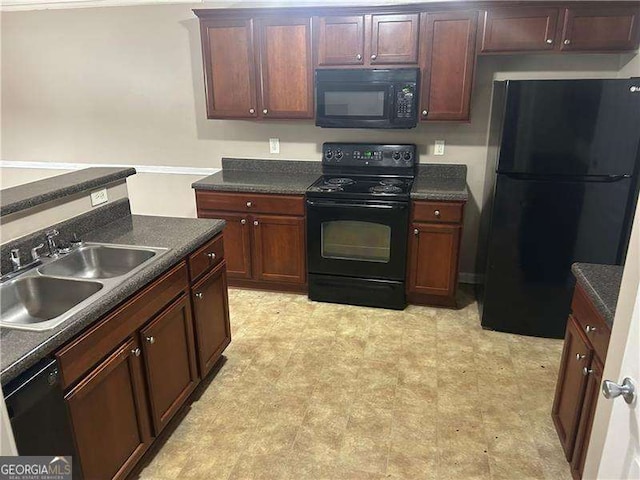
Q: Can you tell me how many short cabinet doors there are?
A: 4